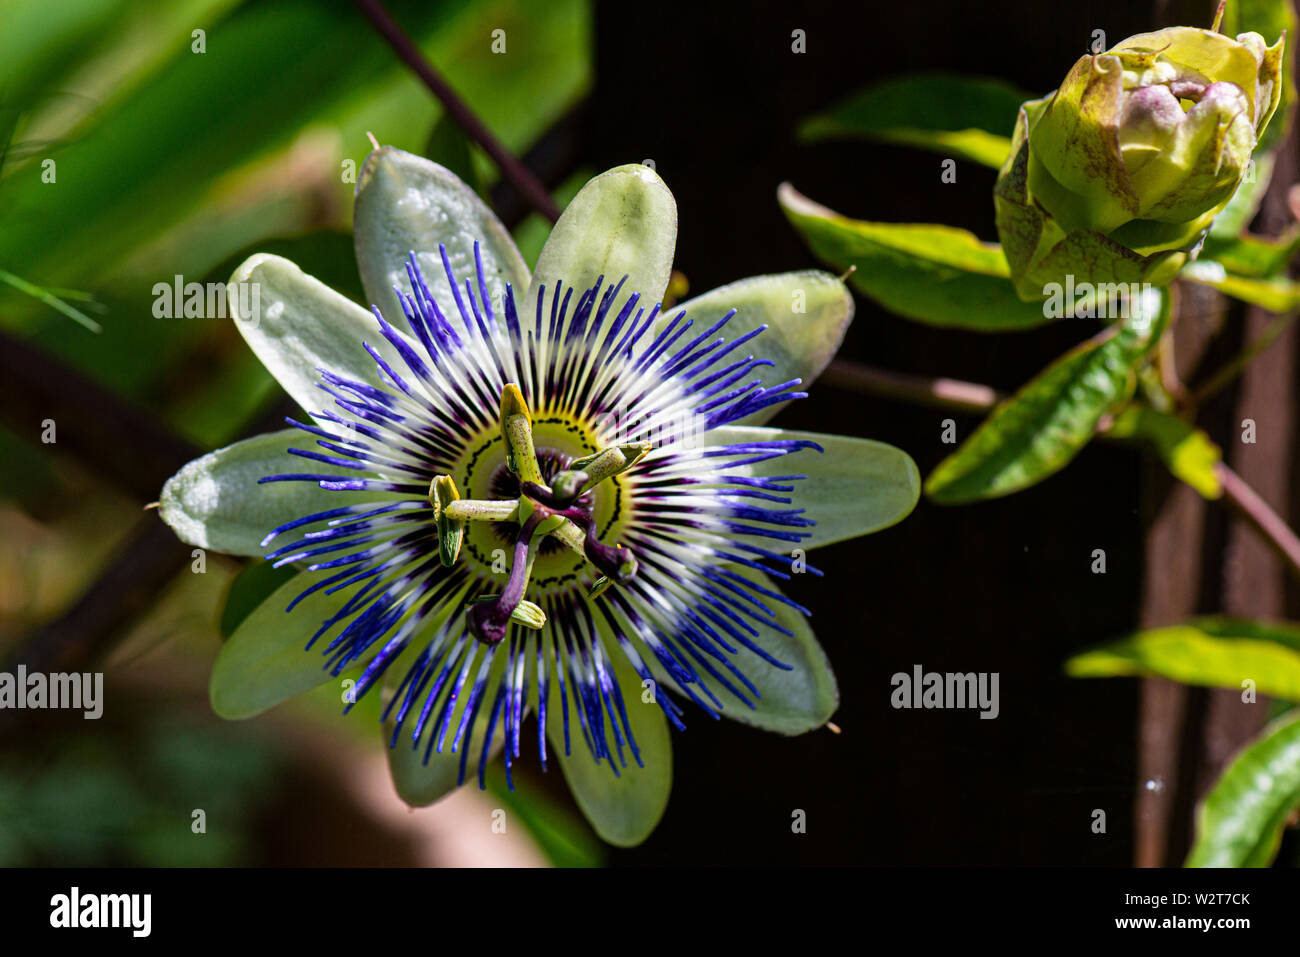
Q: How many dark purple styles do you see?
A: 3